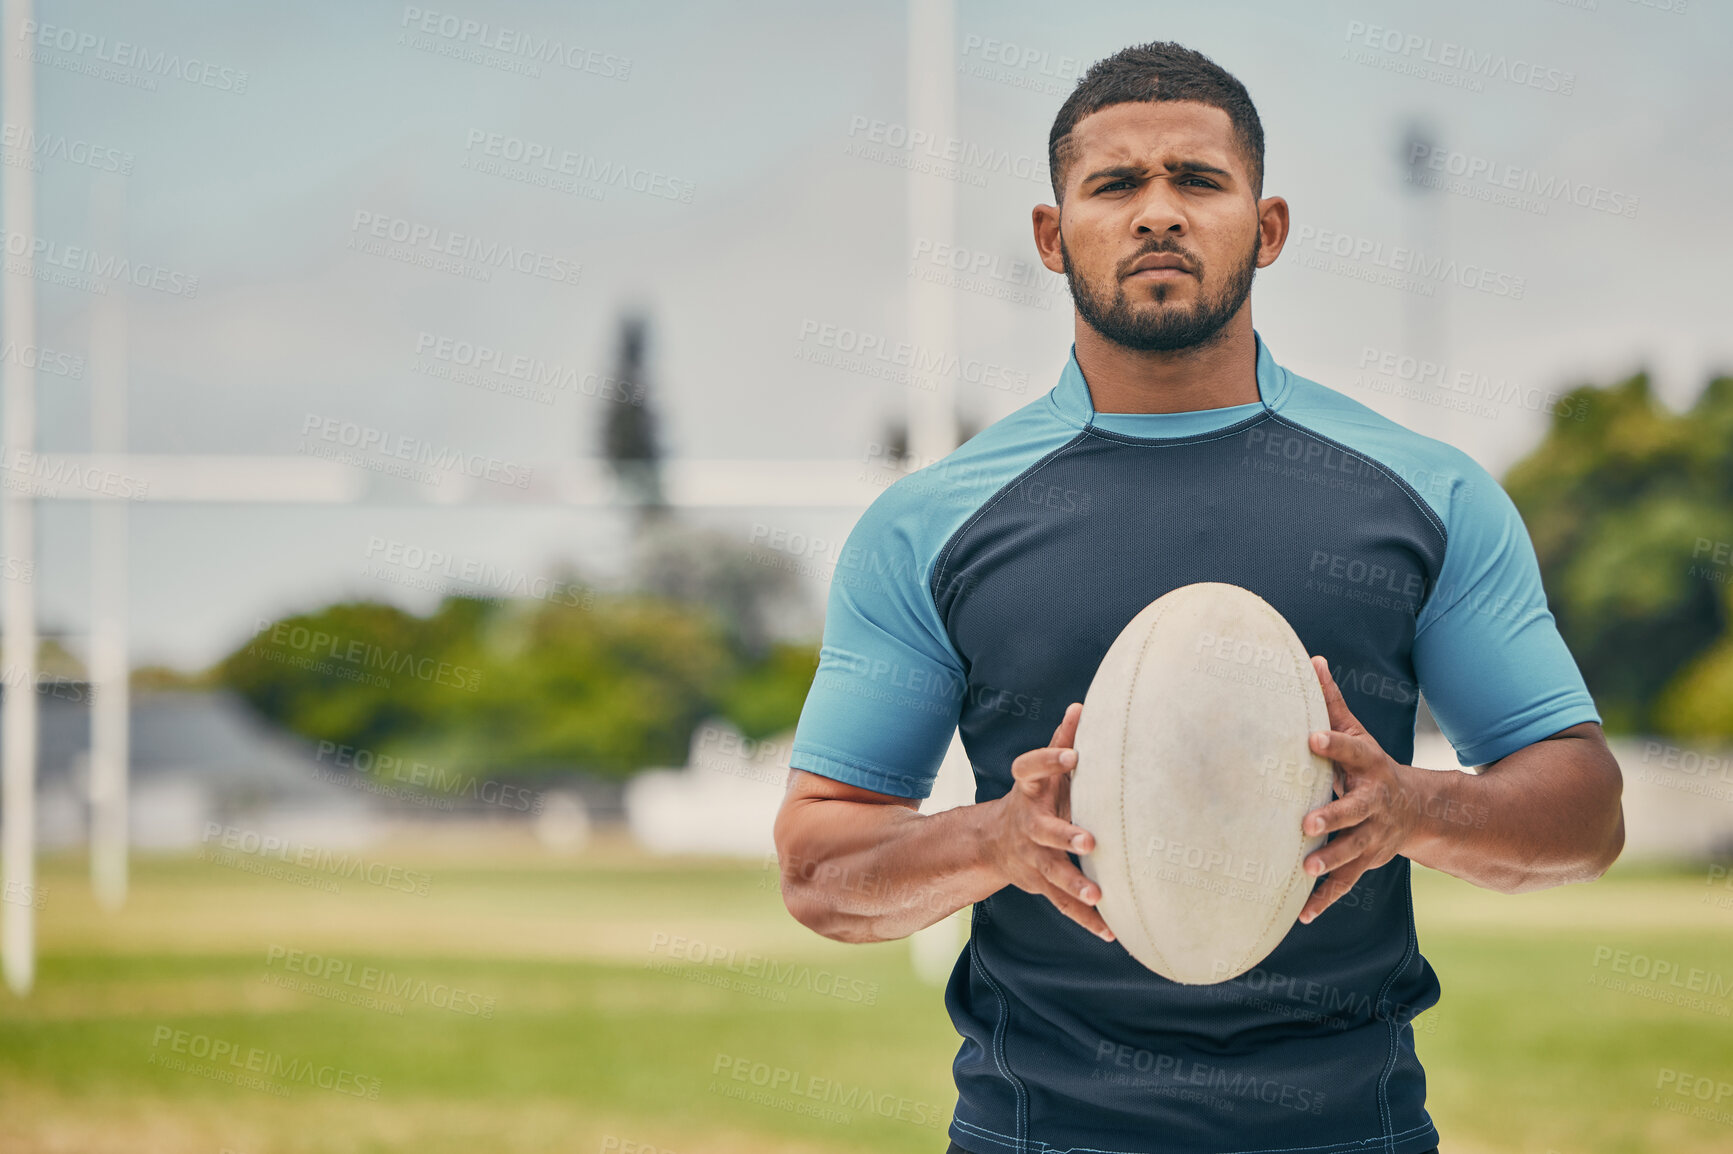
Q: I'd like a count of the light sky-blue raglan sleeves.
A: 2